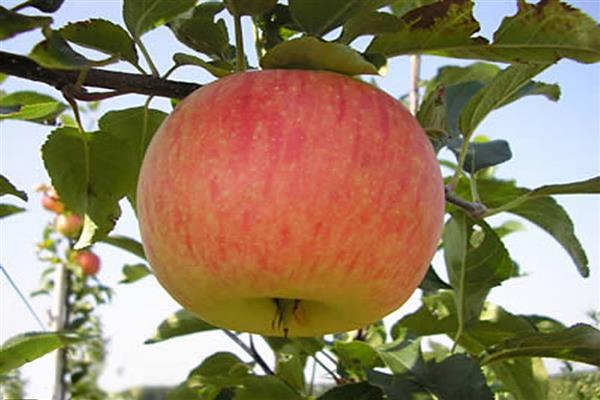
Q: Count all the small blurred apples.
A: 3